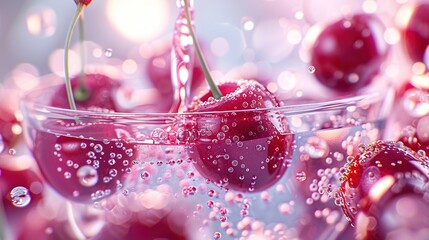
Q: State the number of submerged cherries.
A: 2